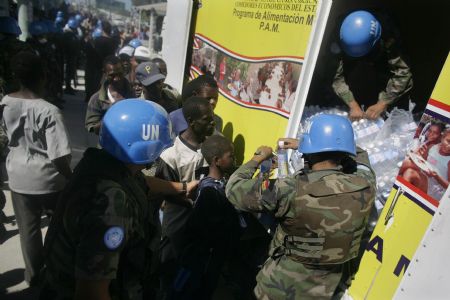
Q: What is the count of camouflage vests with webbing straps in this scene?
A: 1